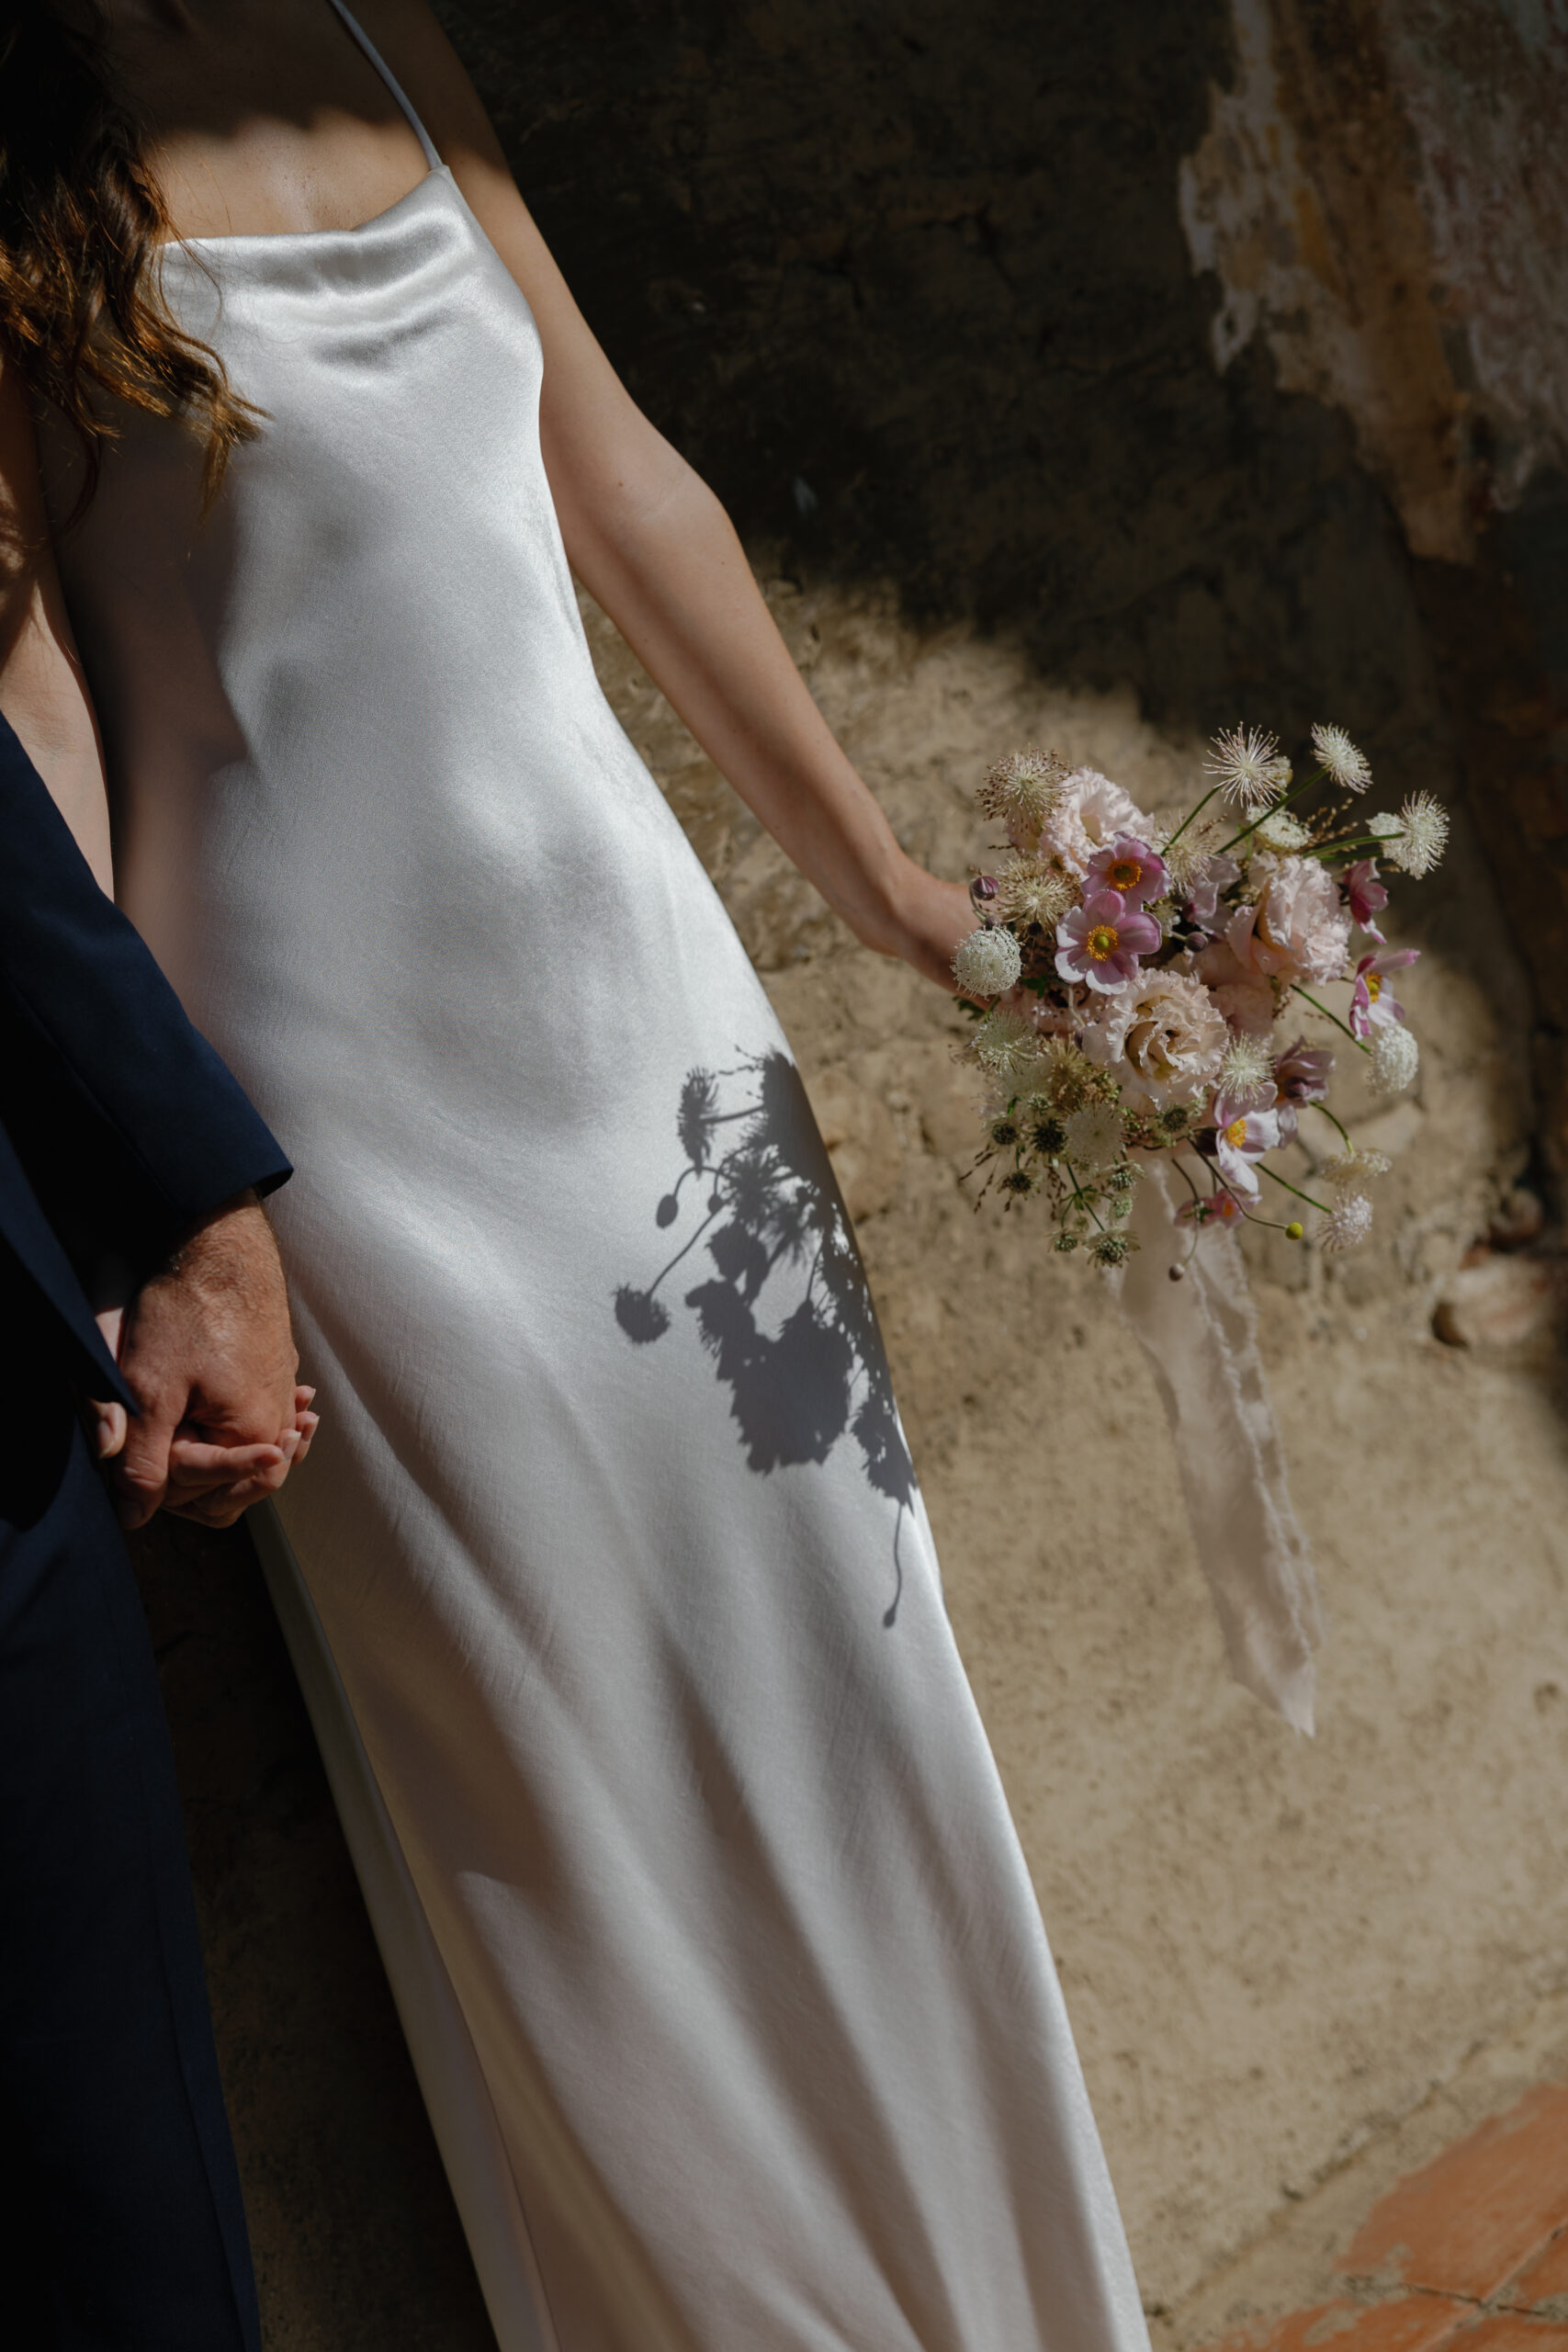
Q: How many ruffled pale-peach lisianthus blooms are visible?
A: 3